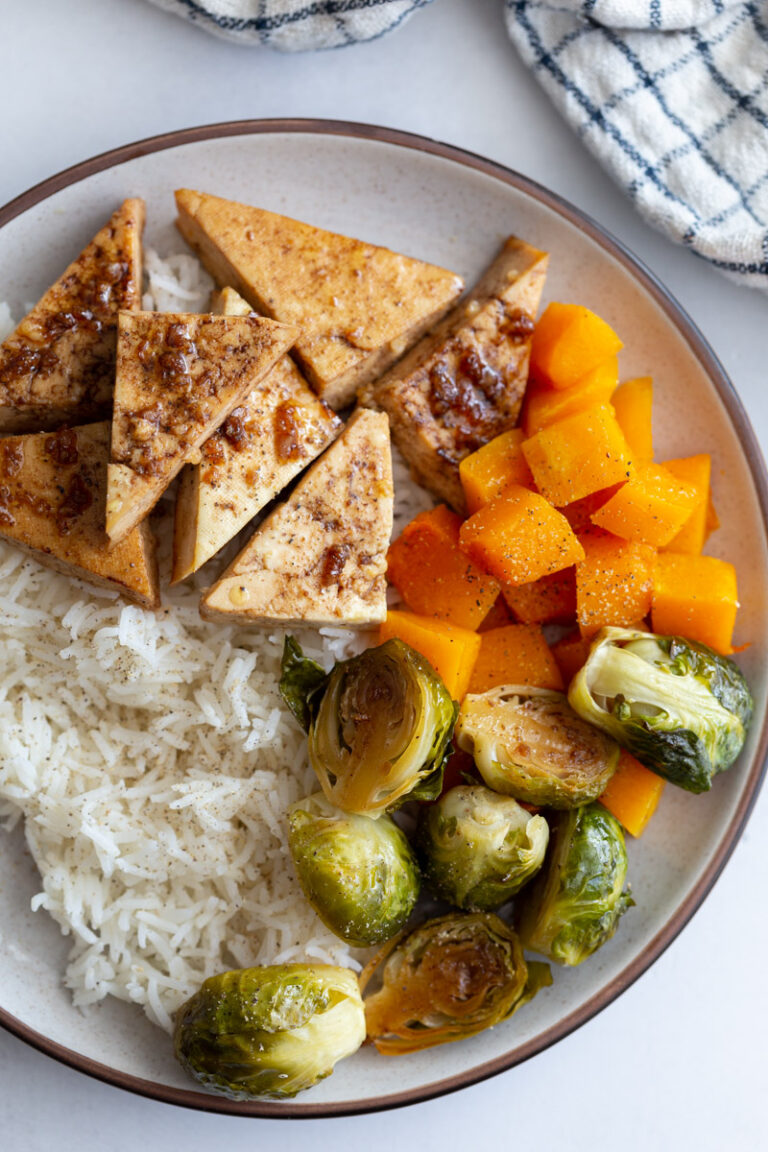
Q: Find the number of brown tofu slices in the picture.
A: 7